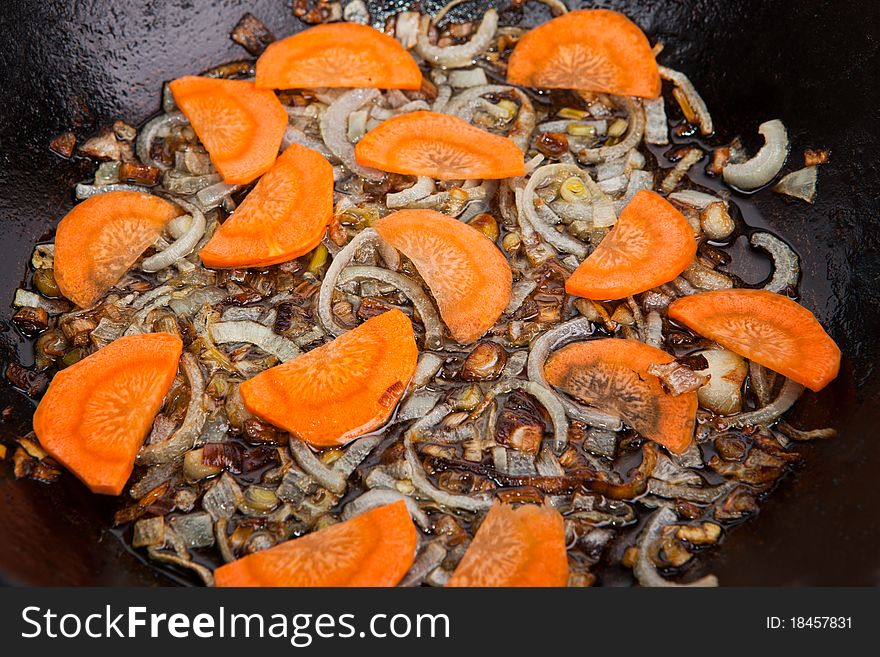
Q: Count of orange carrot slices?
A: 14